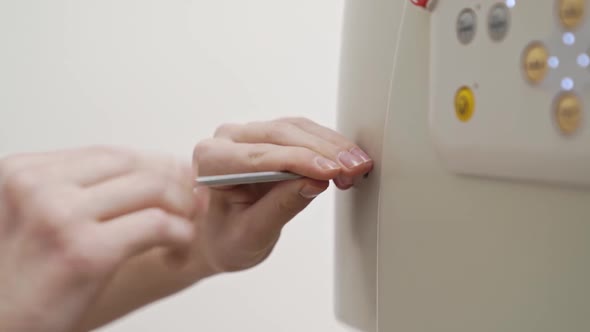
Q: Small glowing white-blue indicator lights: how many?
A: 5